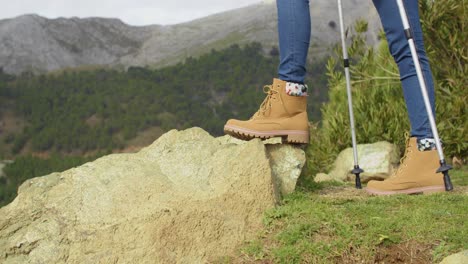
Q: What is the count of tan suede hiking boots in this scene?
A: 2